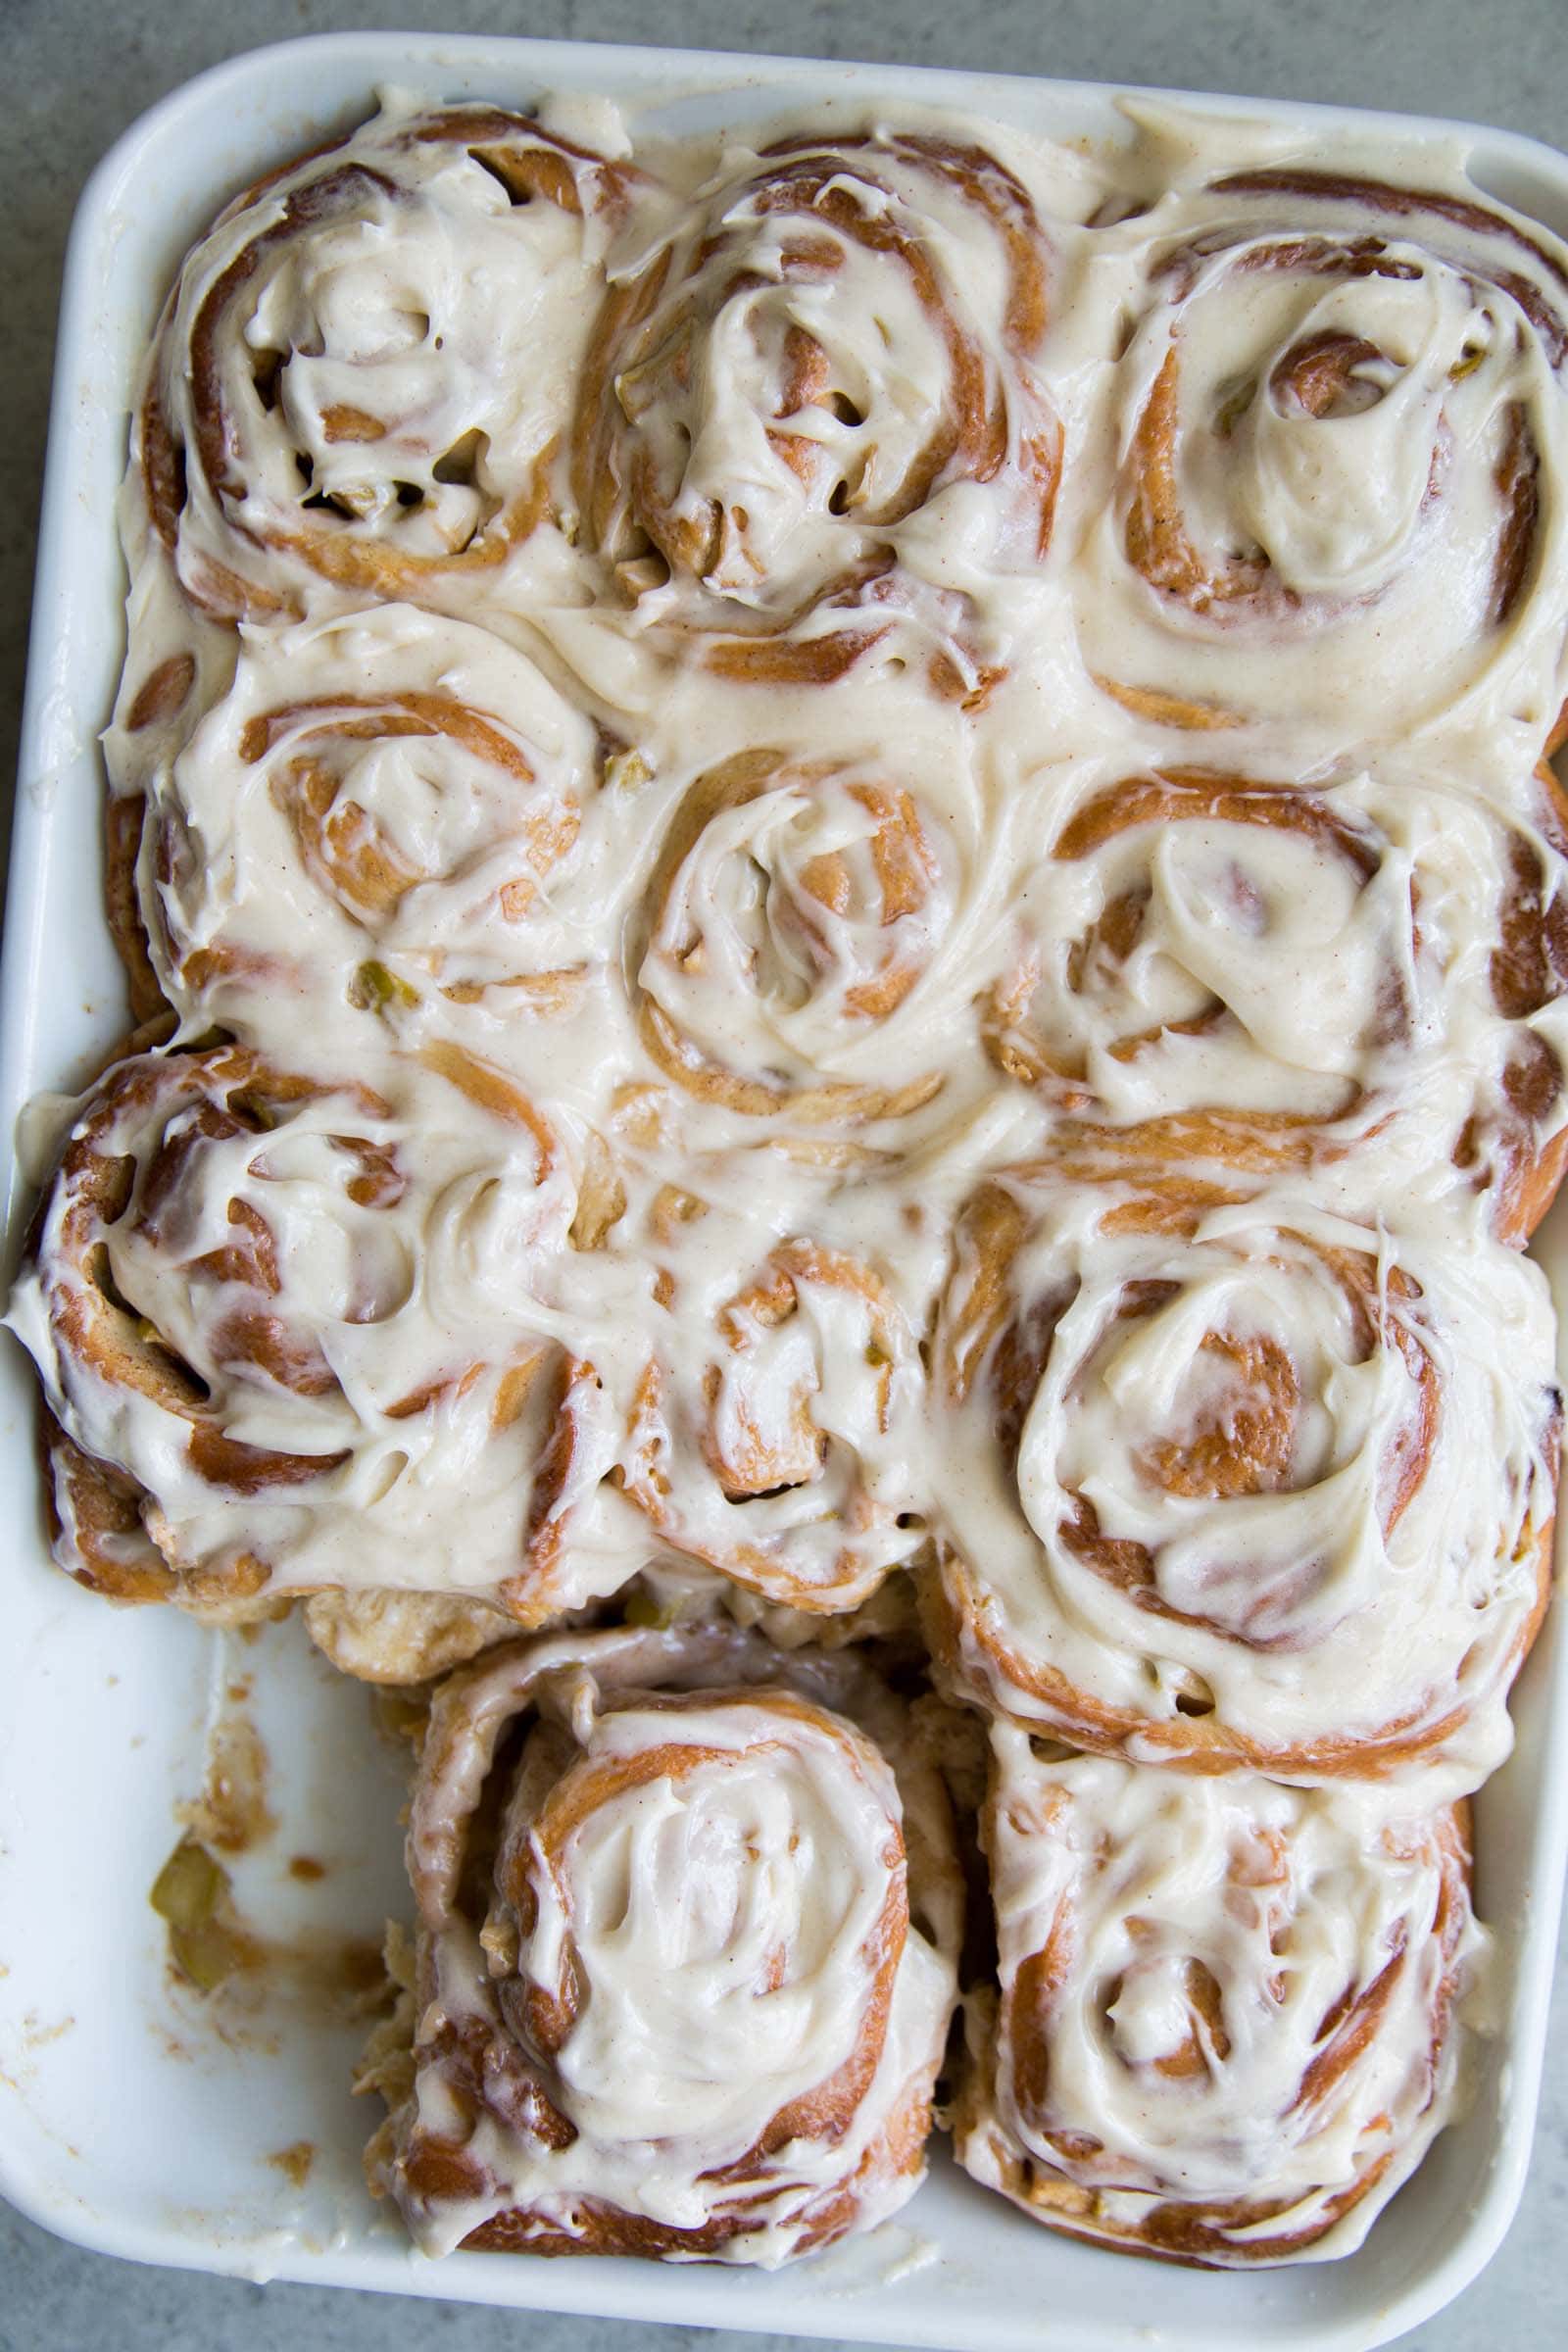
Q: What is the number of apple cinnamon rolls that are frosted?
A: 11